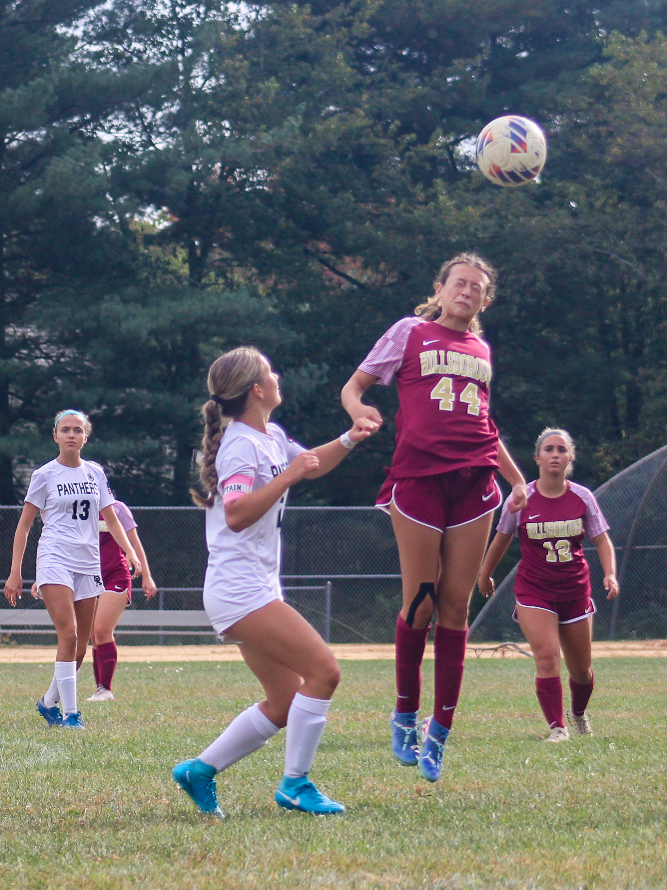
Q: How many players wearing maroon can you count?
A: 3